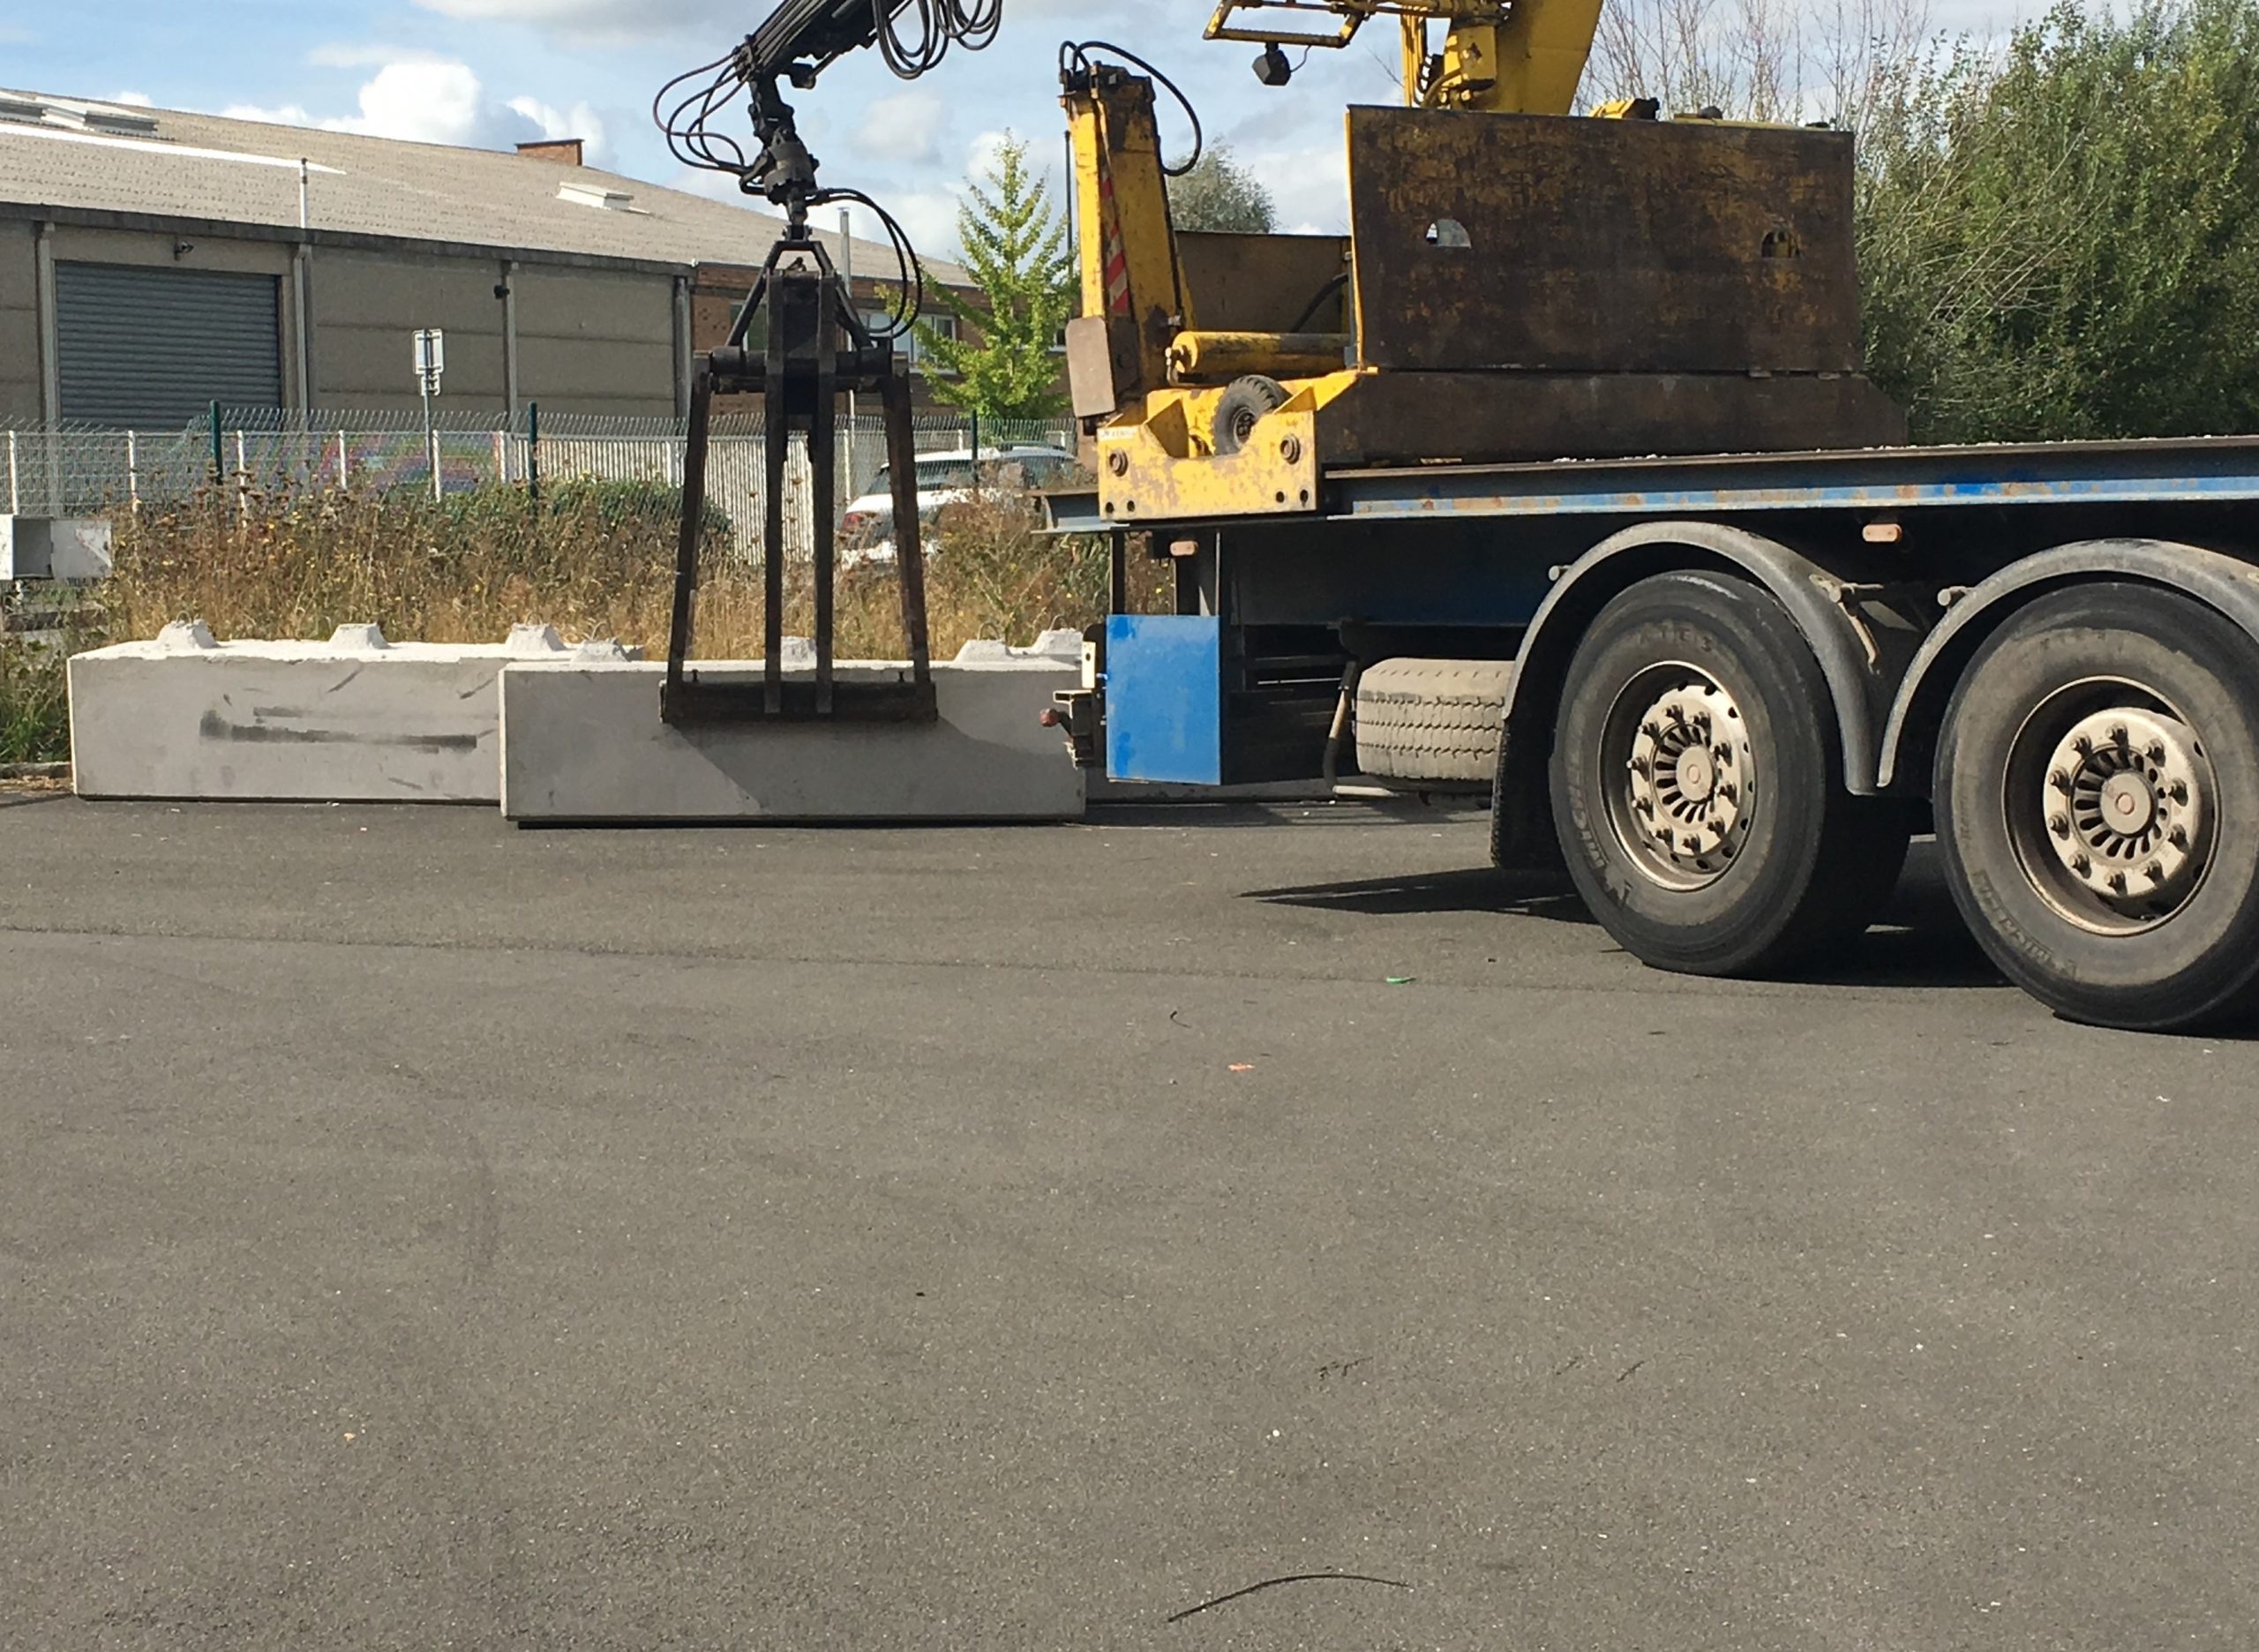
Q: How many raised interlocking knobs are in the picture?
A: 7